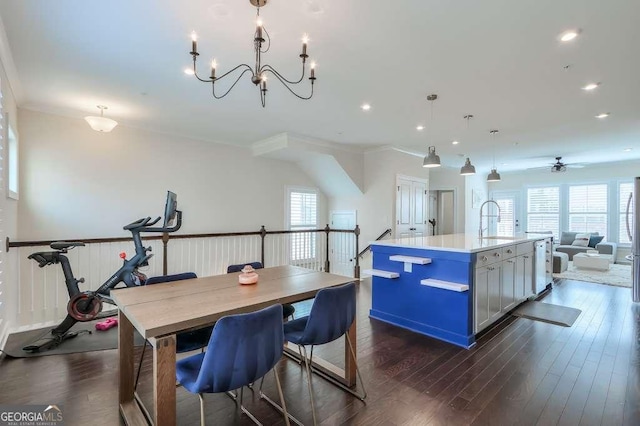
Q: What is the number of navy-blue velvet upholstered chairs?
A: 4